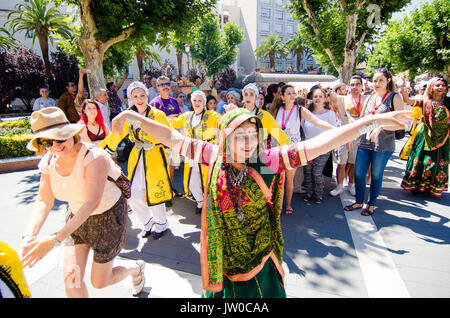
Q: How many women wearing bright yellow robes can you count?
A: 3